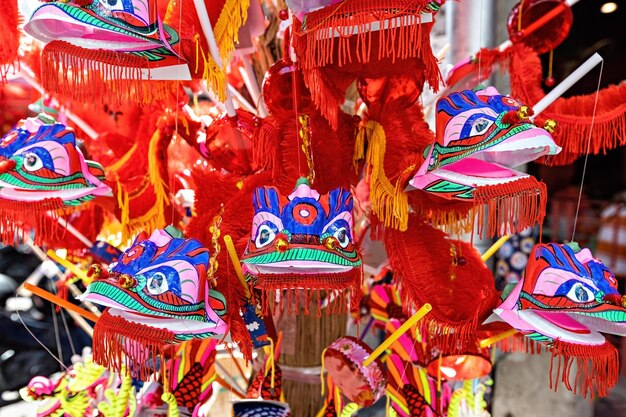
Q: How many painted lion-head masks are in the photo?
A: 6